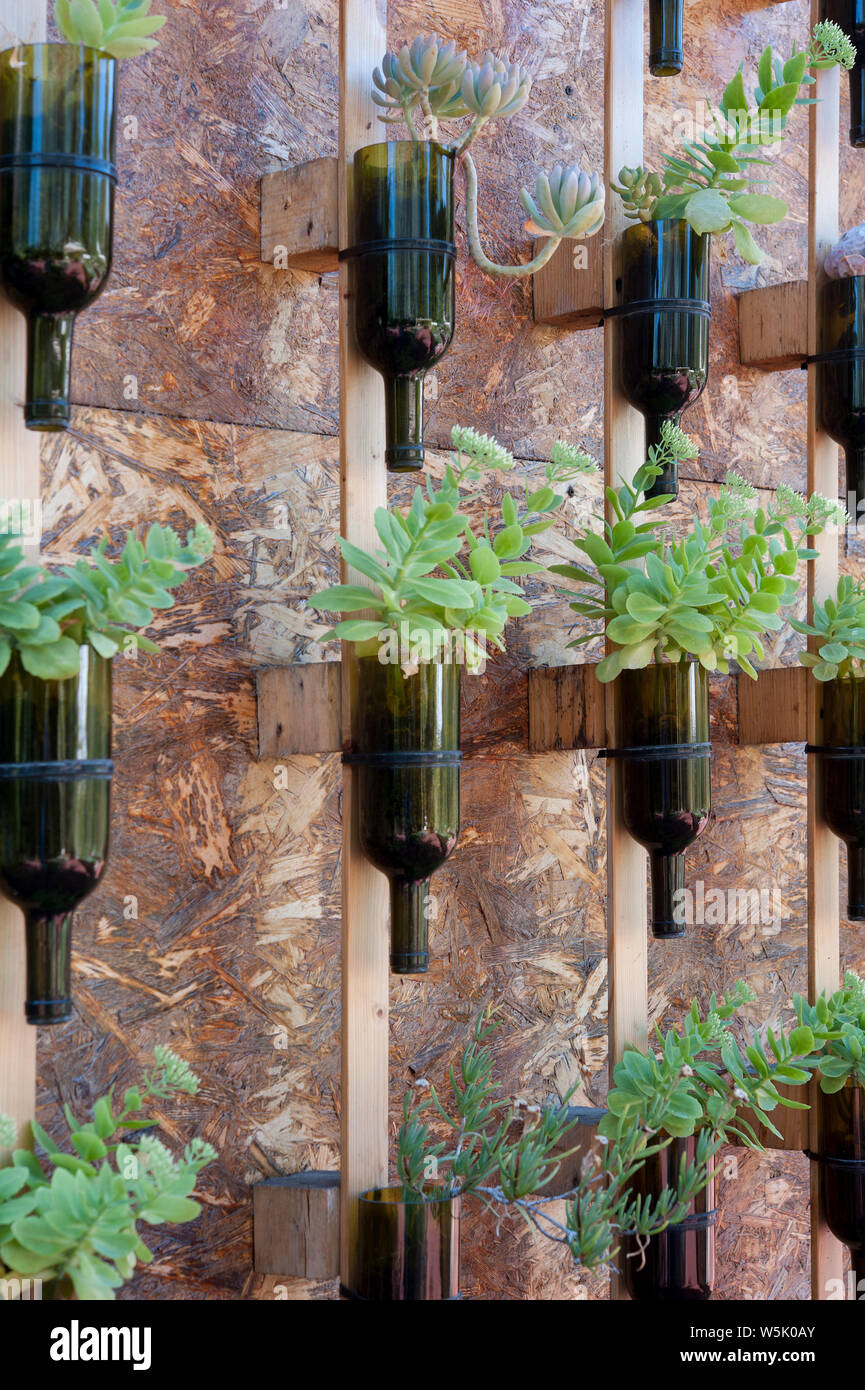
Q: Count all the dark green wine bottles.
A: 13